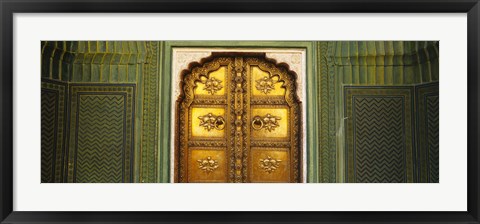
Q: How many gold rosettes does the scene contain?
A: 6